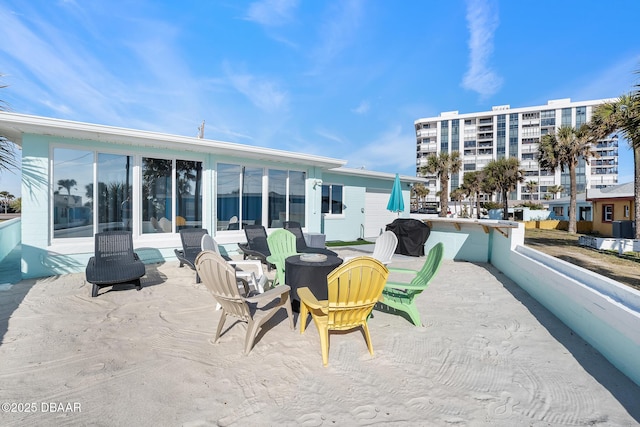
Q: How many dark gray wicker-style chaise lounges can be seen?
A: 4